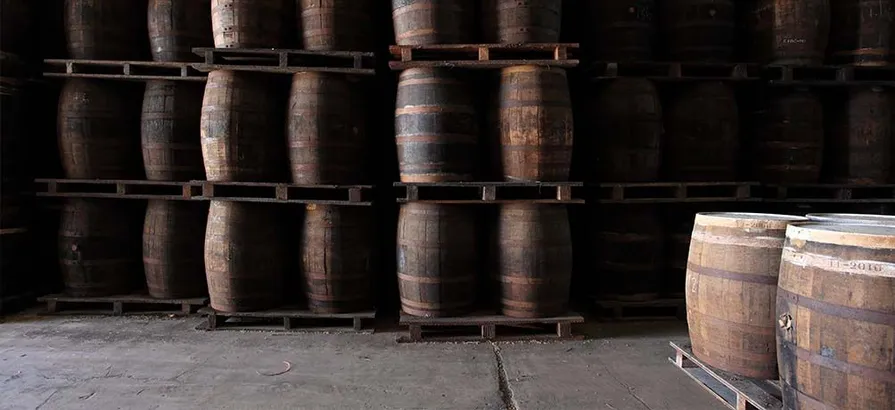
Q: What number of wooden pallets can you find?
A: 15